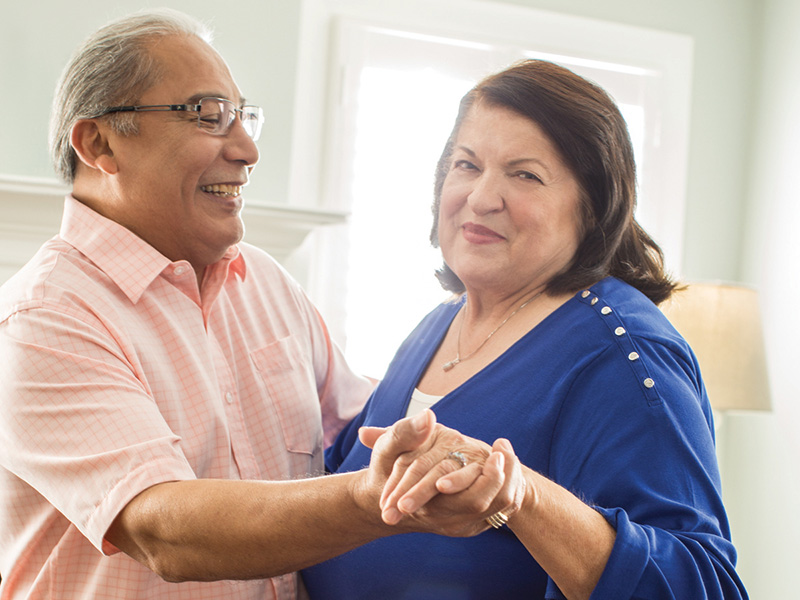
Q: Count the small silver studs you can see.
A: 6